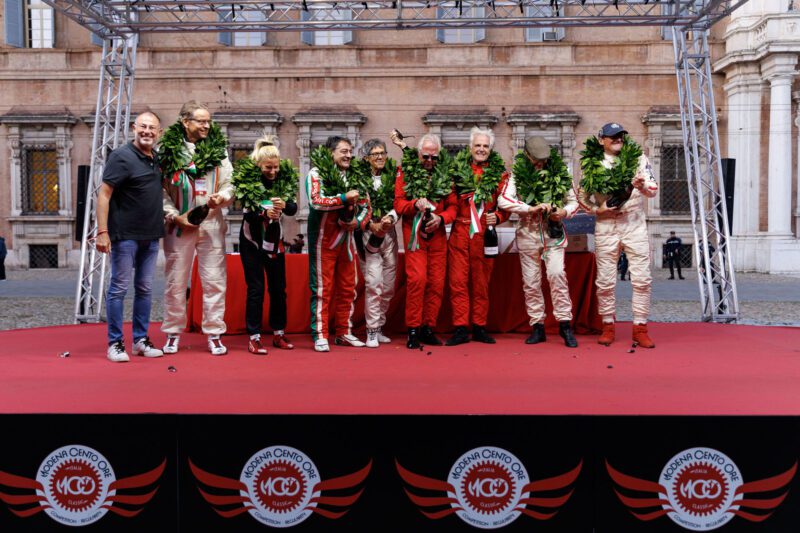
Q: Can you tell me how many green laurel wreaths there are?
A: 8